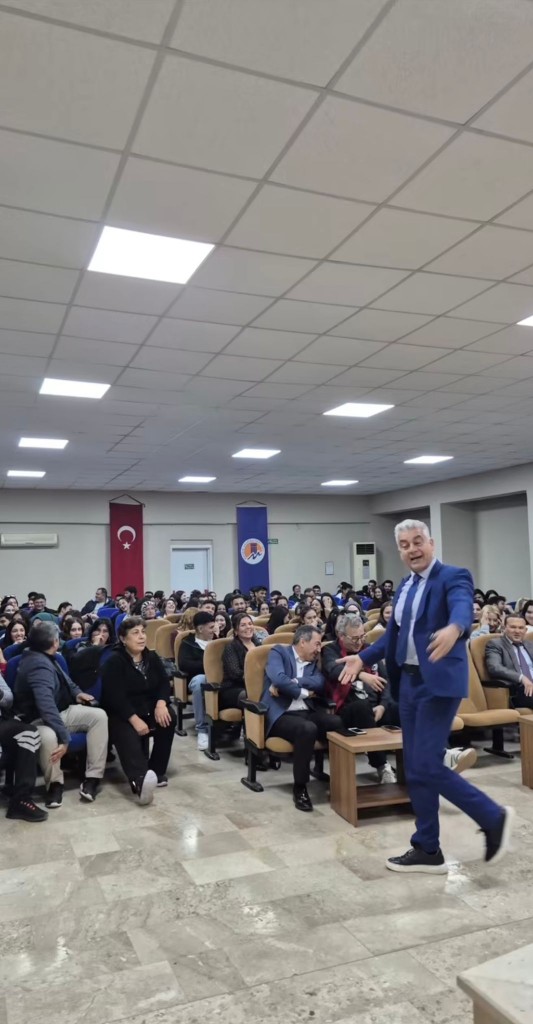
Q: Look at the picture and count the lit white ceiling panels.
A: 10